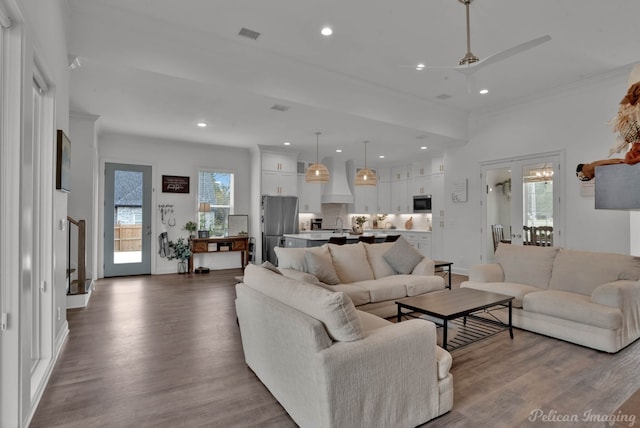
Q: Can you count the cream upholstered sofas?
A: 3